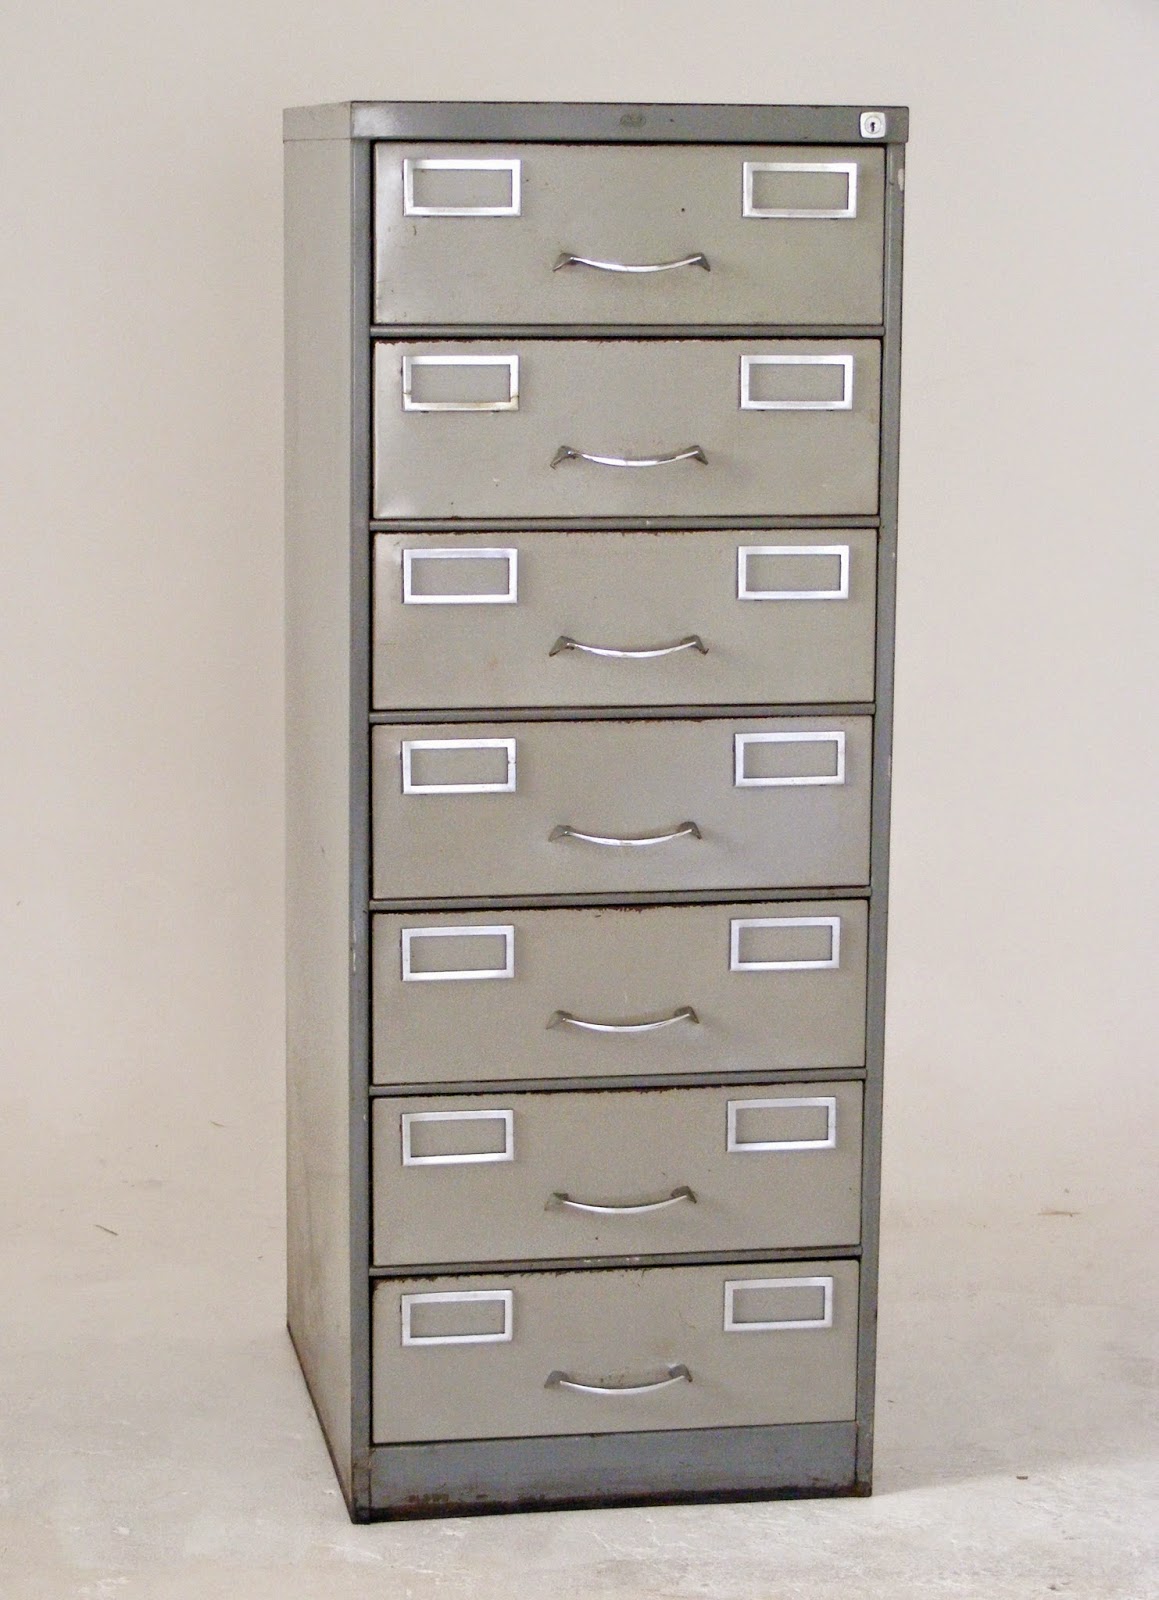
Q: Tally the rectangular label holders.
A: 14